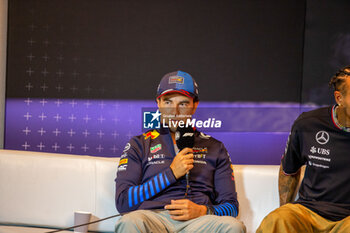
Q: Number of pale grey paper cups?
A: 1